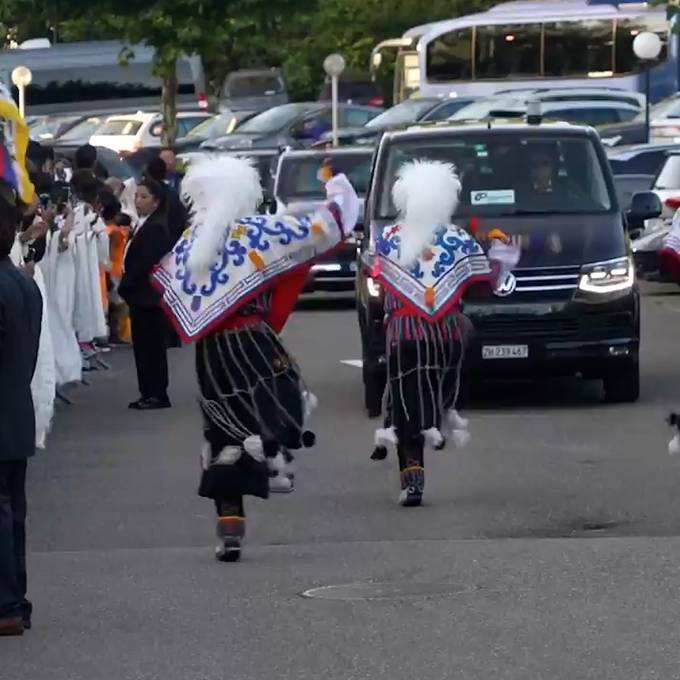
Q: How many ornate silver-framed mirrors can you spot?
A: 0